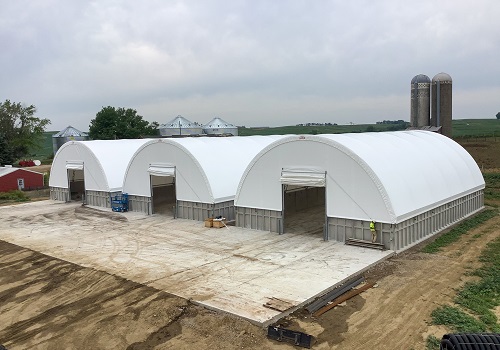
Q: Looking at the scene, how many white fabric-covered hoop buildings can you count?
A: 3